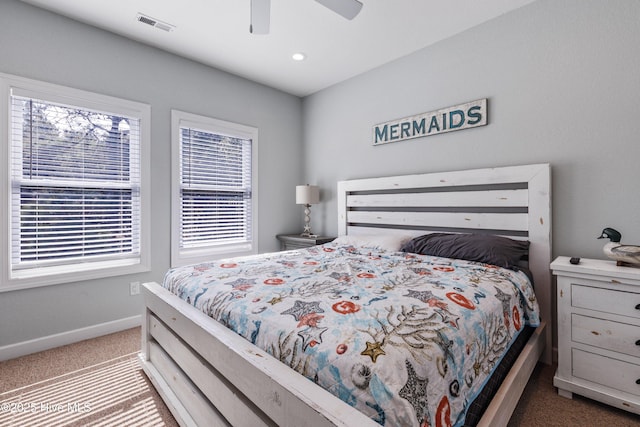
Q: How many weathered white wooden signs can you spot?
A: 1